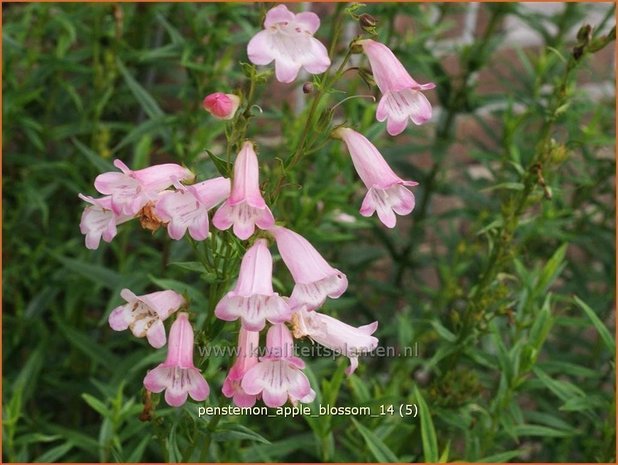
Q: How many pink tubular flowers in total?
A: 14